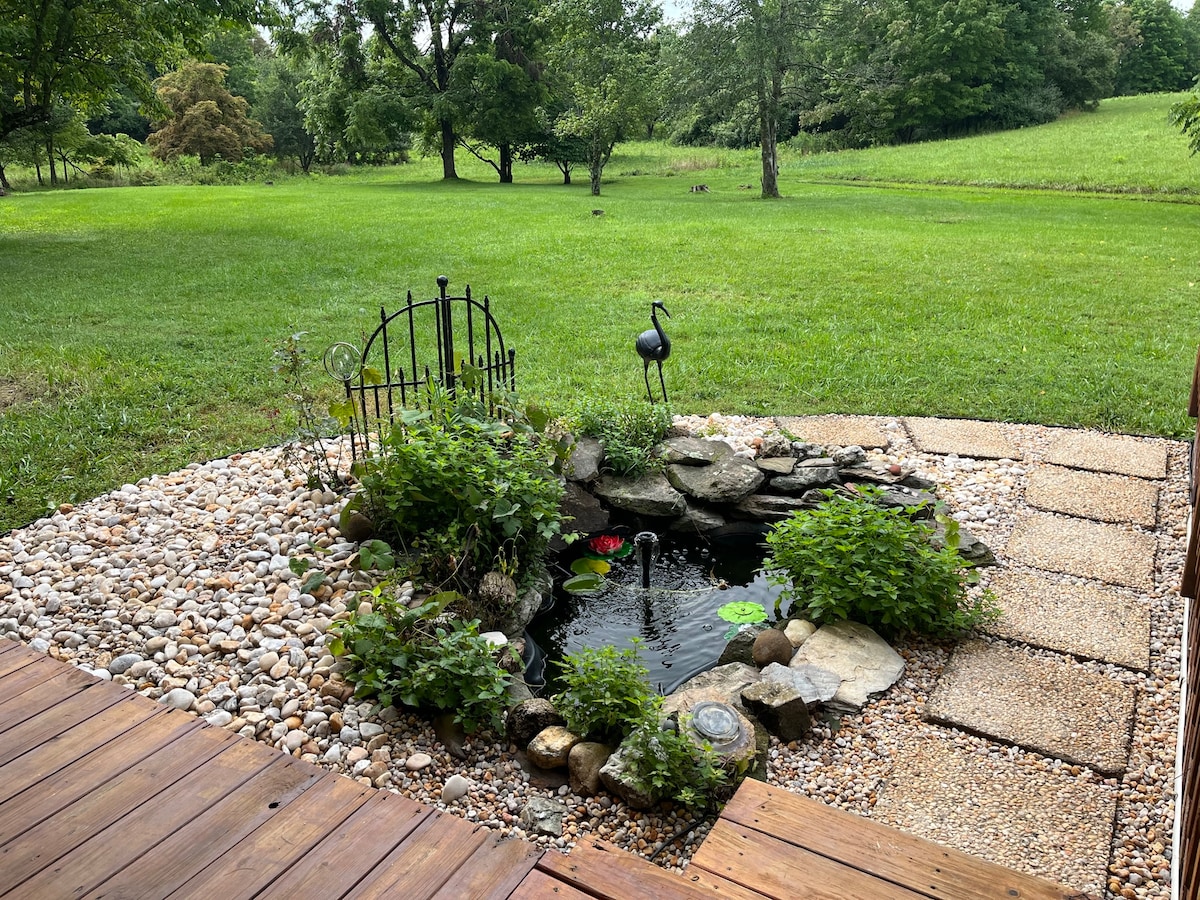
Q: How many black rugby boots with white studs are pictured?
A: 0